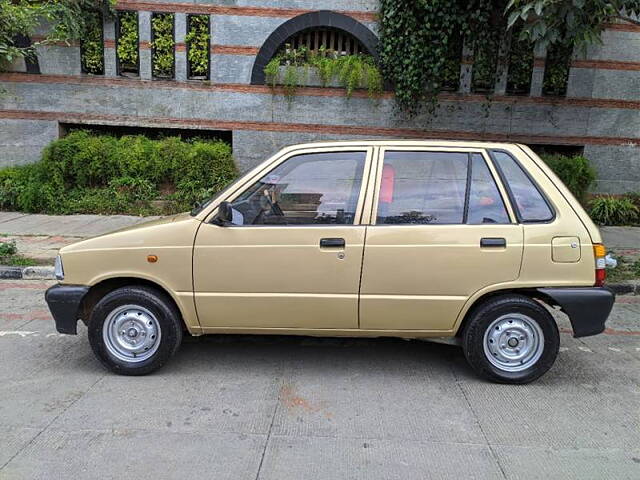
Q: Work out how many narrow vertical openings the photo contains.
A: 8